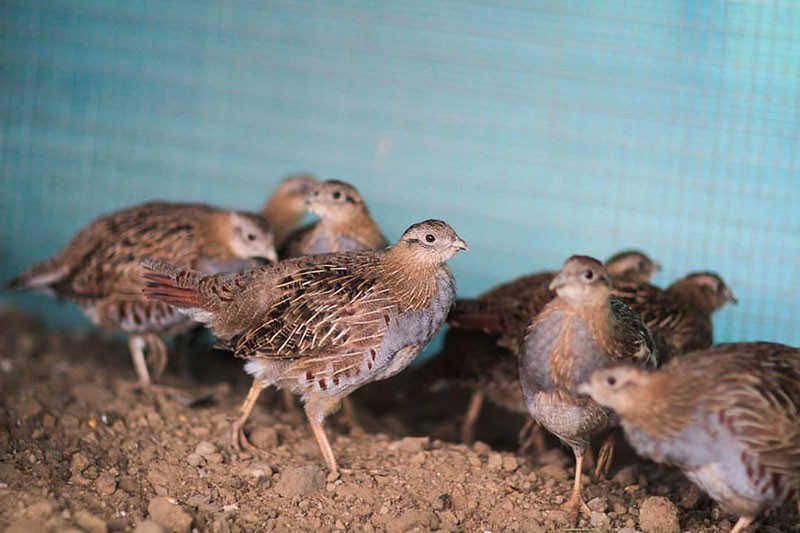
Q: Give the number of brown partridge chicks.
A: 8